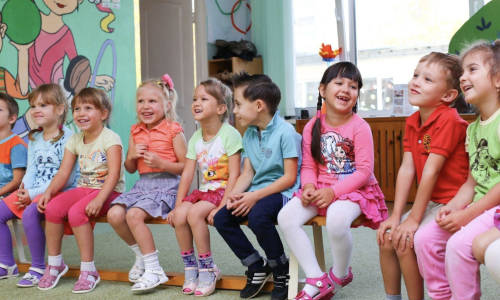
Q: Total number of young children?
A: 9